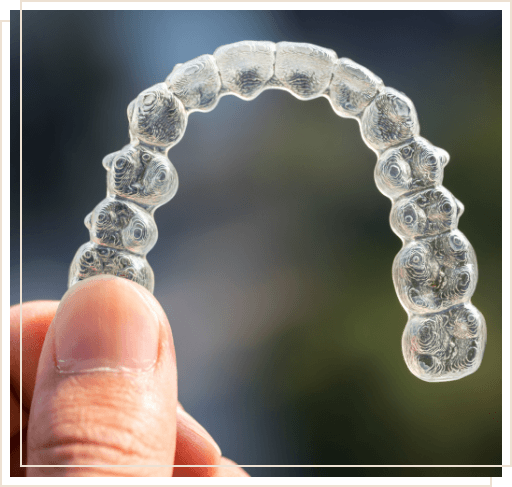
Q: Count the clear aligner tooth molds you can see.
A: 13